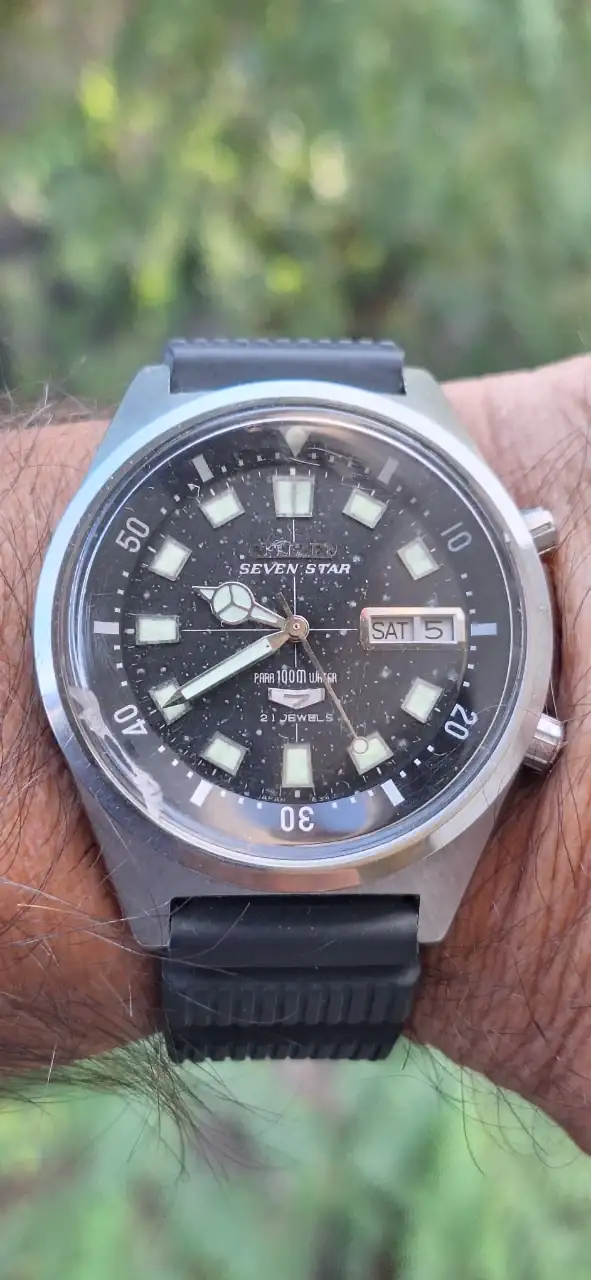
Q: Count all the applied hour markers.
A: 11